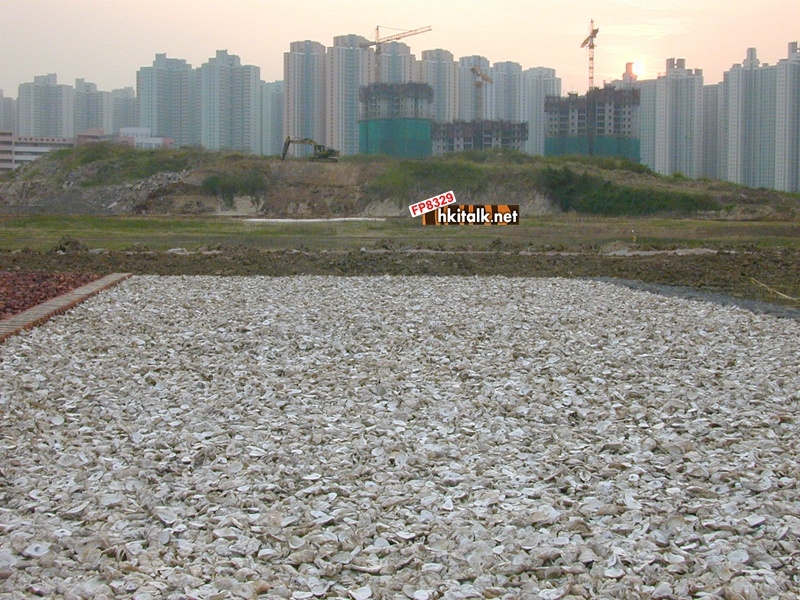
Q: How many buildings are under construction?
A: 3